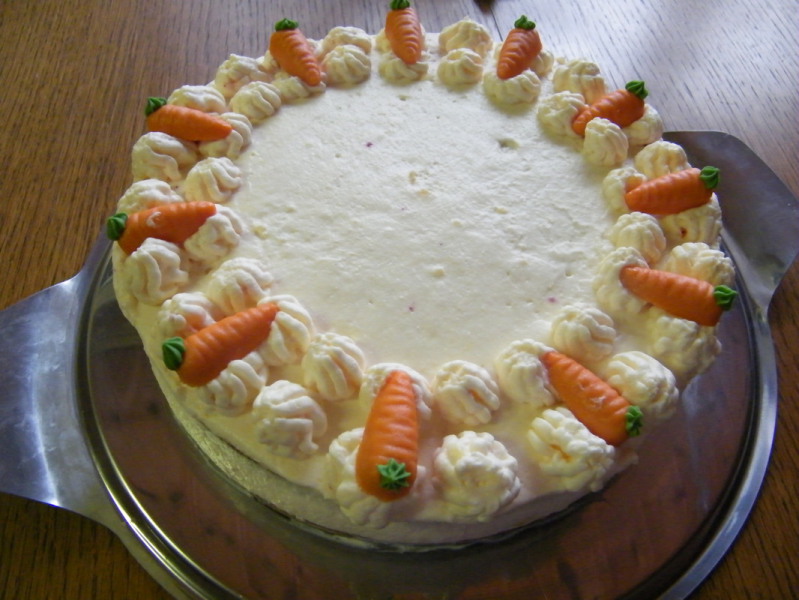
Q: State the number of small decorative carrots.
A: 11